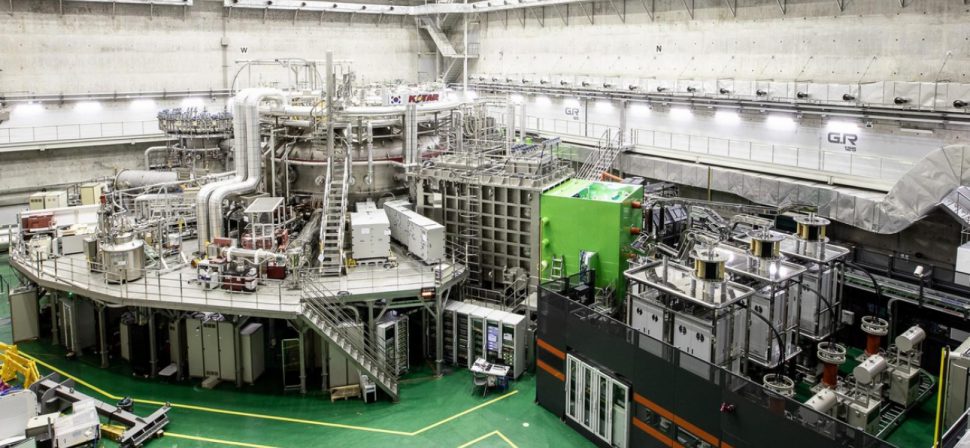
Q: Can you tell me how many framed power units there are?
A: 3